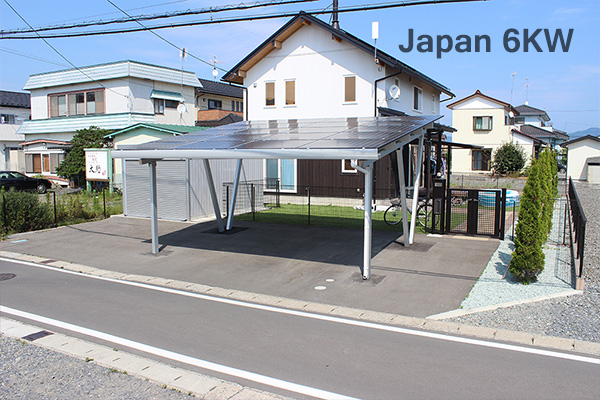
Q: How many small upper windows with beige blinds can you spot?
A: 3